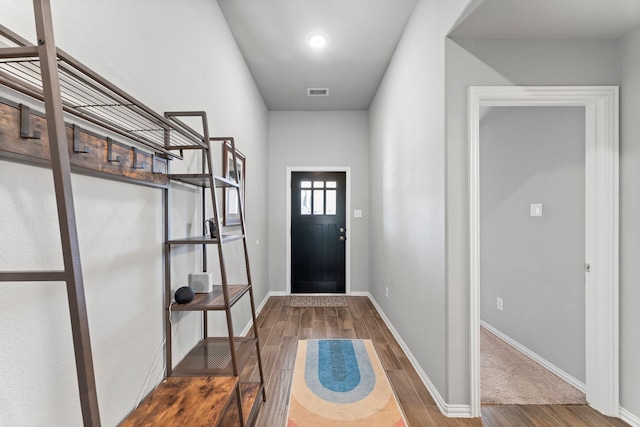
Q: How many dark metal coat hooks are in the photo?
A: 5